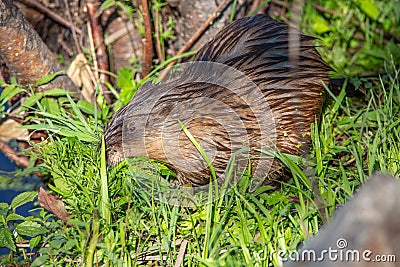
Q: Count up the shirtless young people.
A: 0